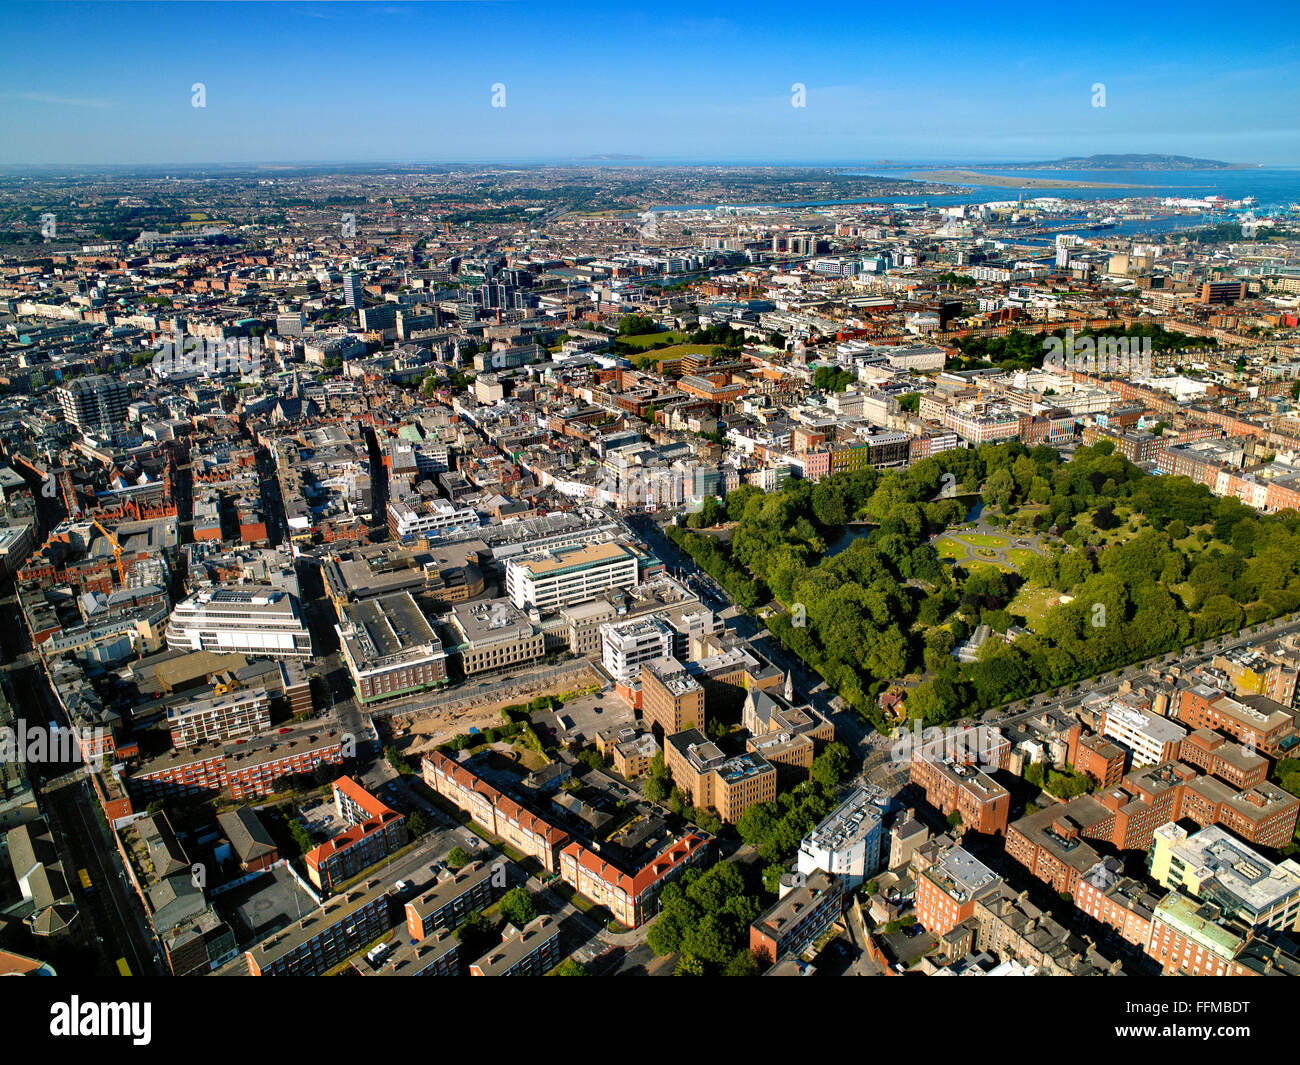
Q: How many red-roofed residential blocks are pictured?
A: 3